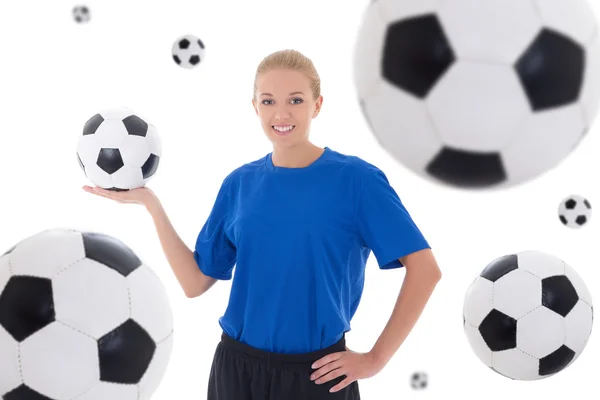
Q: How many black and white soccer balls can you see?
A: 8